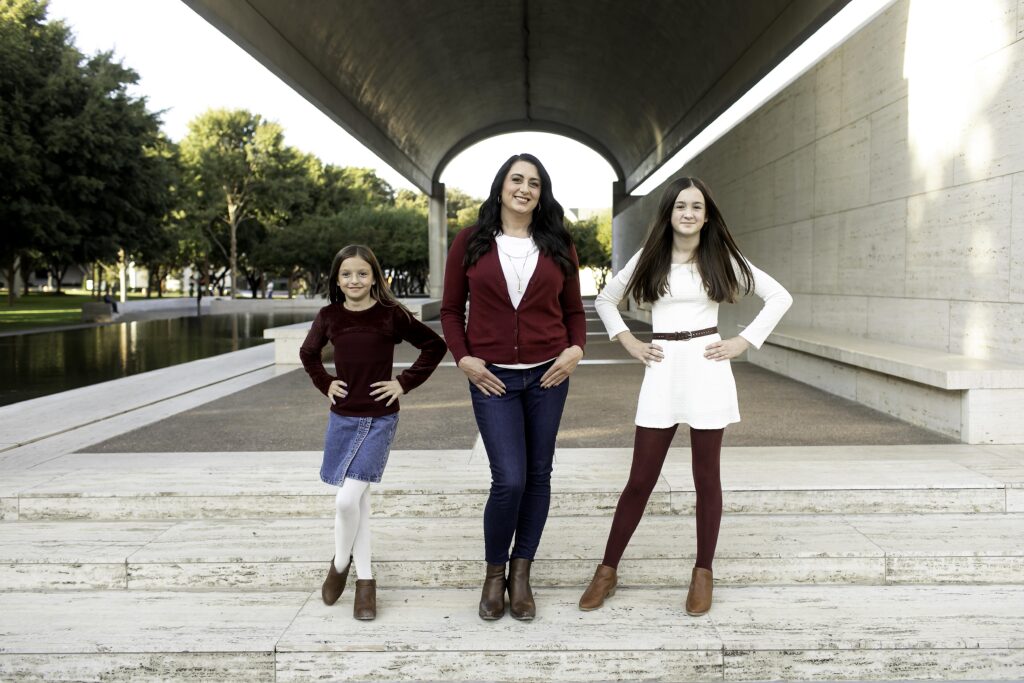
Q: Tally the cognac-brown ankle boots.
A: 2